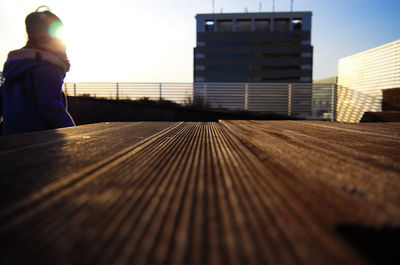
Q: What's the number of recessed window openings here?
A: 6